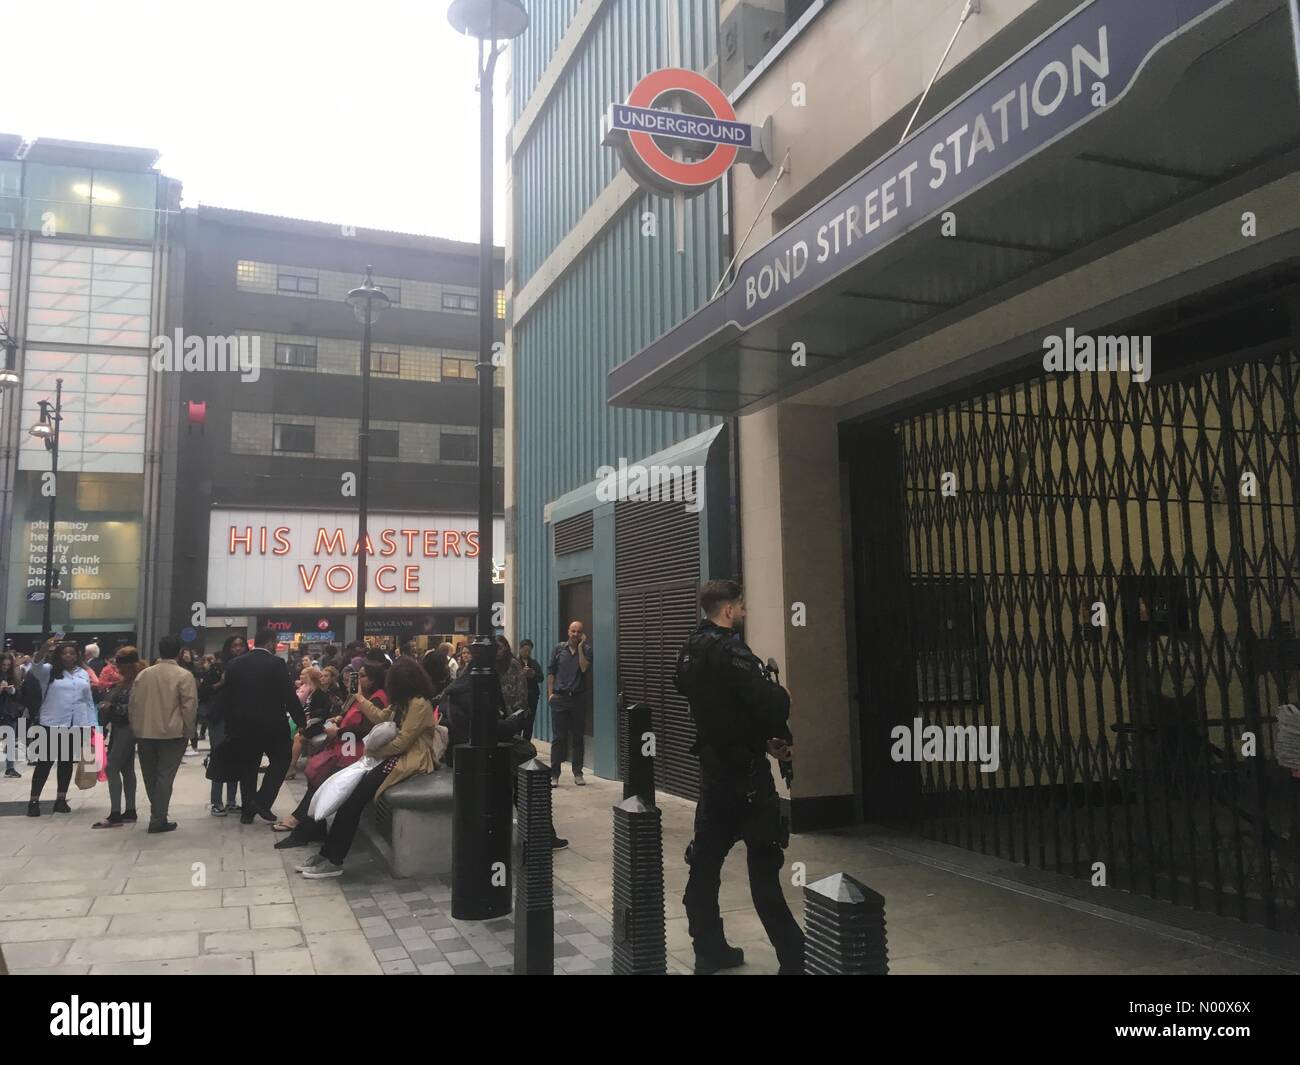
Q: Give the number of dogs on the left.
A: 0